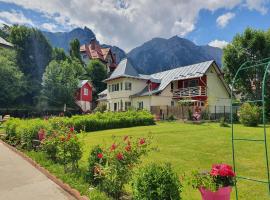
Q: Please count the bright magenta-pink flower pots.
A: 1